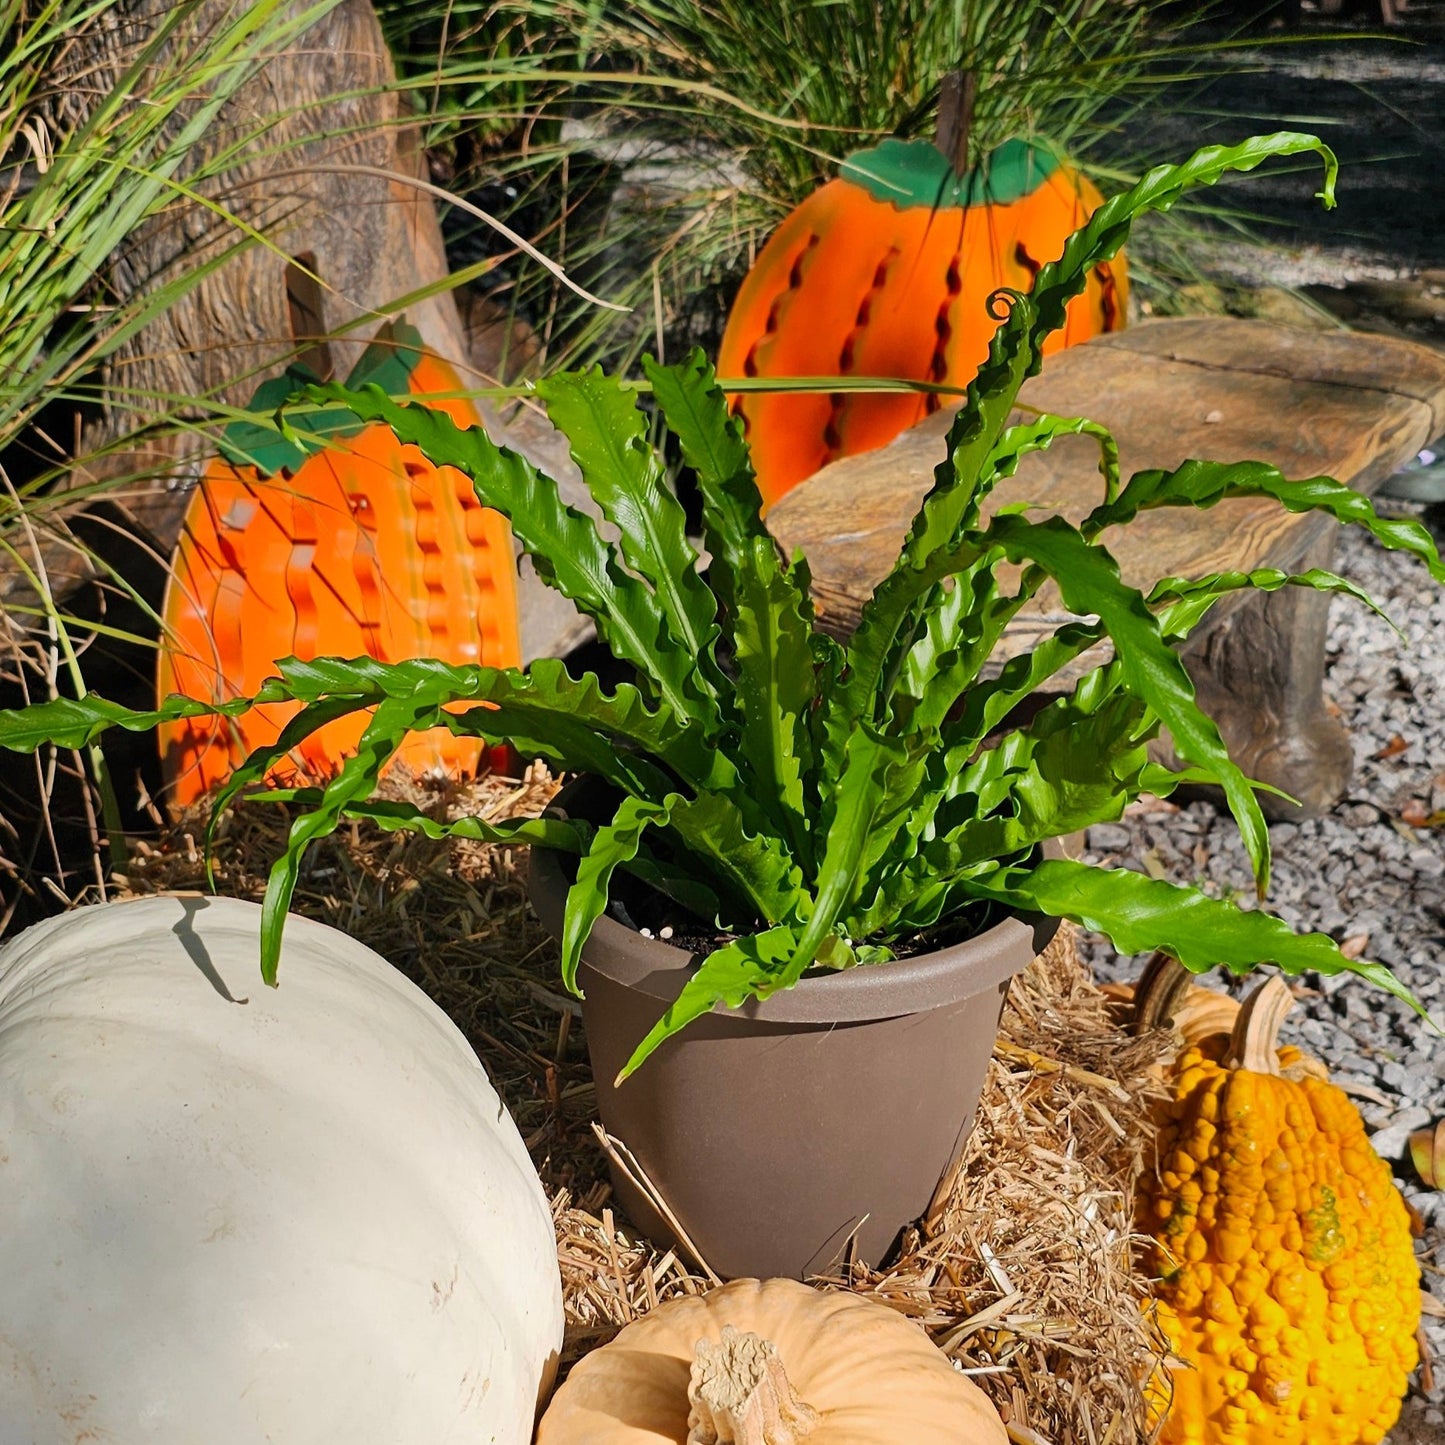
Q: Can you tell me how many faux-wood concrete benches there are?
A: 1